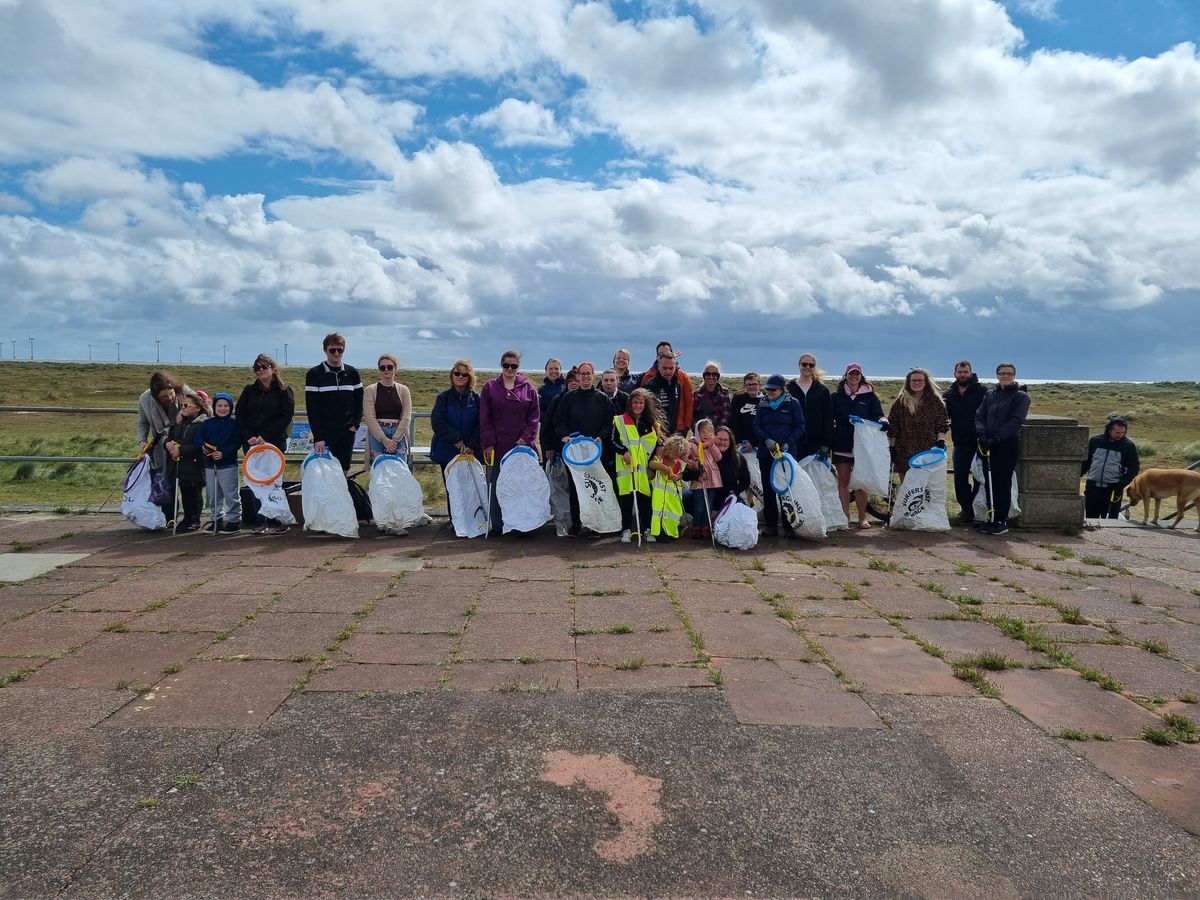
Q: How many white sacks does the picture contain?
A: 14